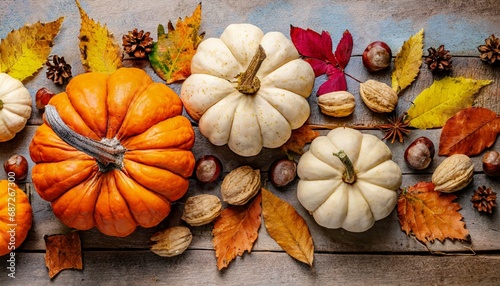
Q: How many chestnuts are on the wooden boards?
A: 7